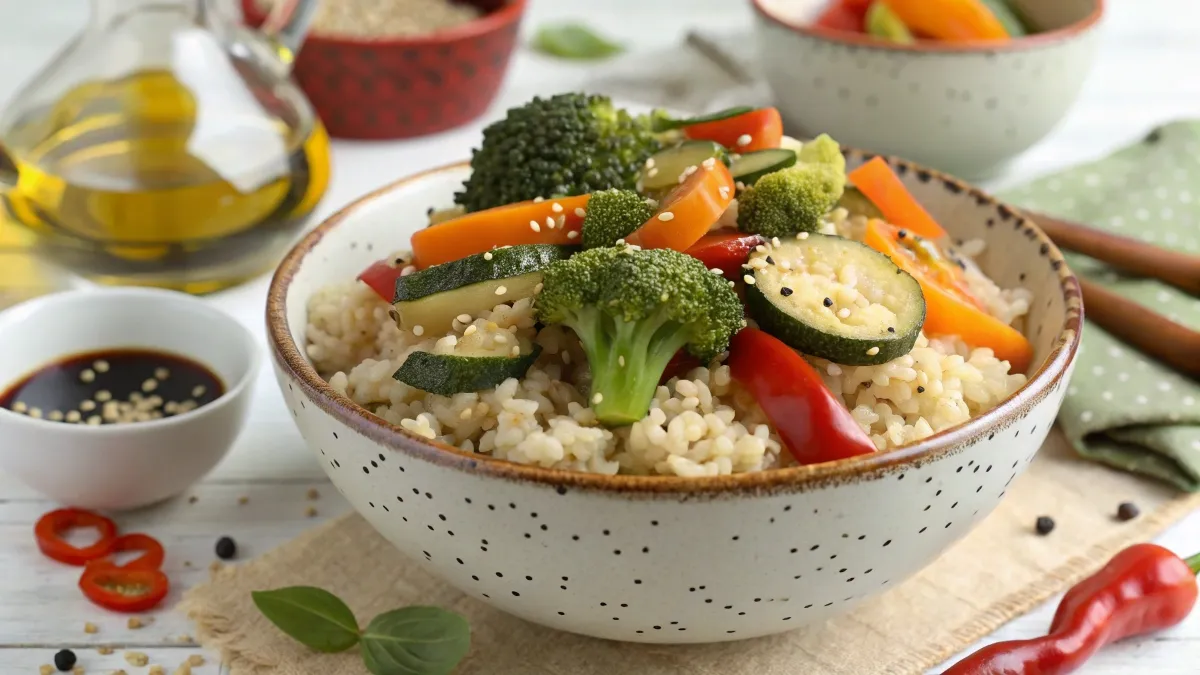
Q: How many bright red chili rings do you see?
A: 3